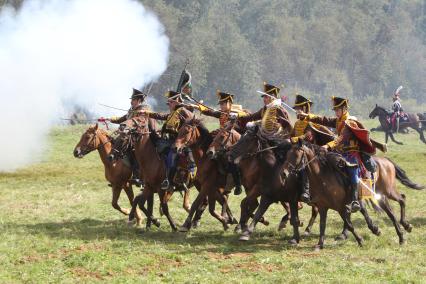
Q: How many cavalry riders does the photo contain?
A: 7